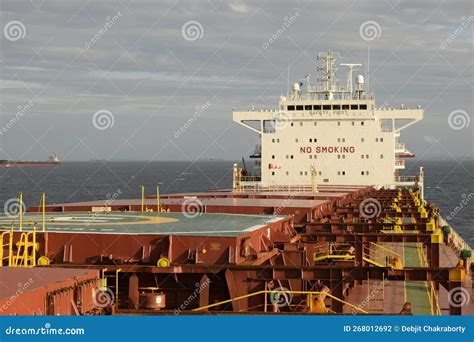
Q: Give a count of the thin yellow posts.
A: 4